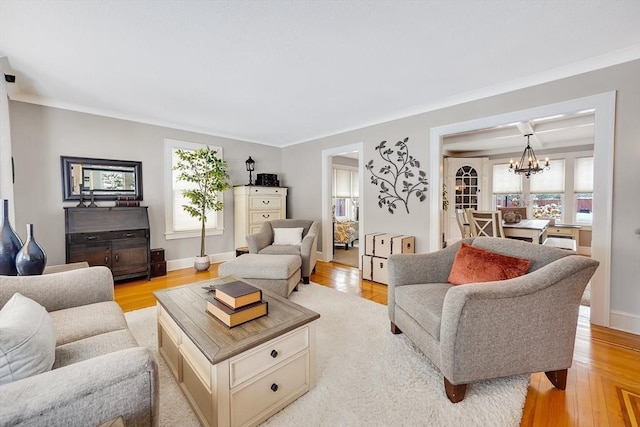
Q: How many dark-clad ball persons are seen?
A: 0